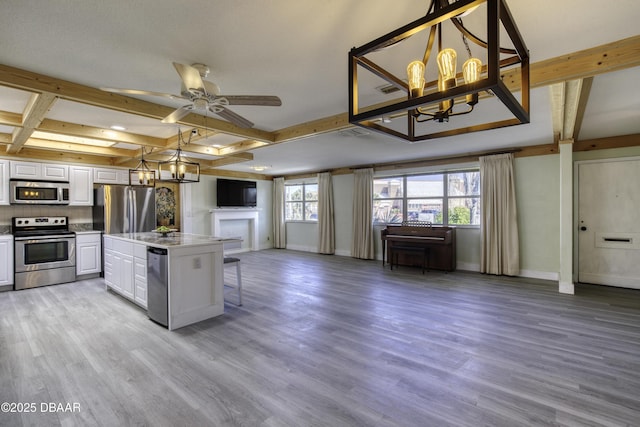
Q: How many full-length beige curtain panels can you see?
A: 4